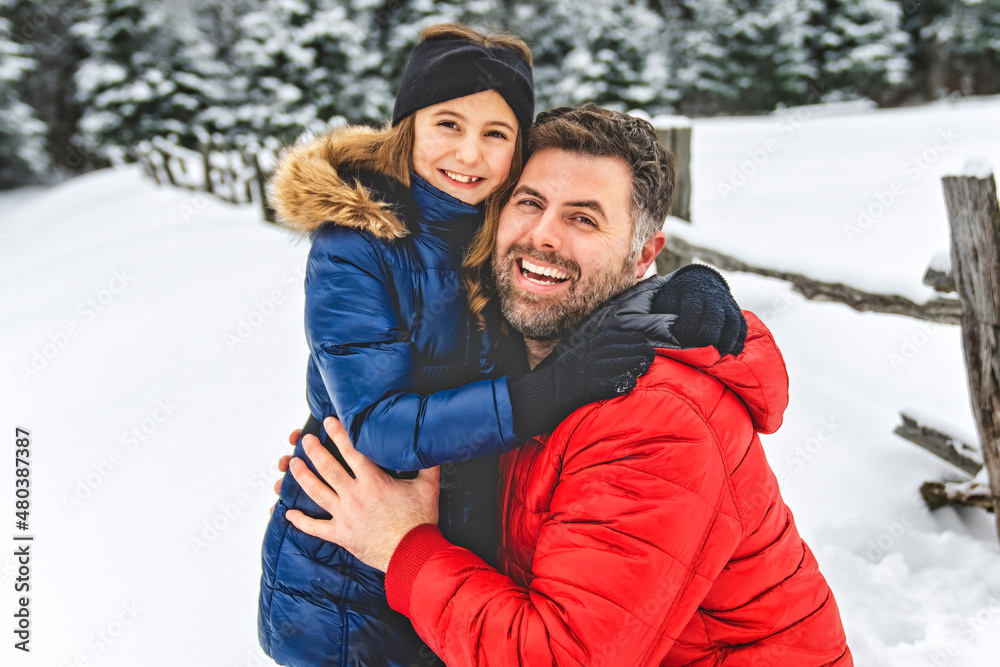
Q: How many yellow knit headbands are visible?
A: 0